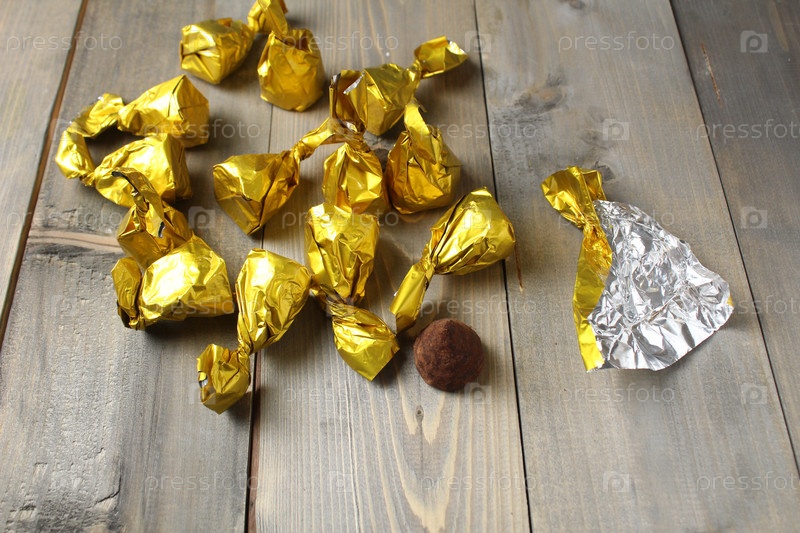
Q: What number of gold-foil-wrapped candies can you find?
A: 13